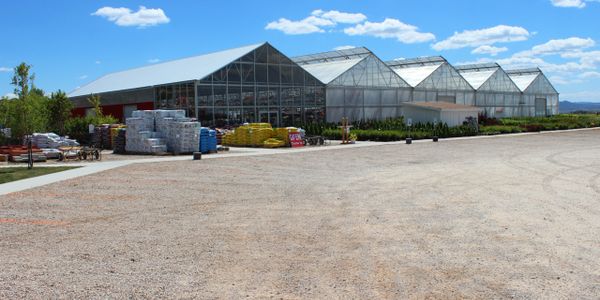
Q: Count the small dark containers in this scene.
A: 3